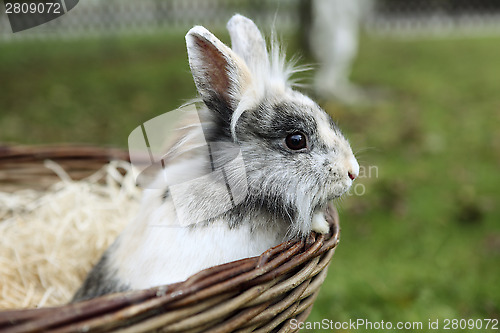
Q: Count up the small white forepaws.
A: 1